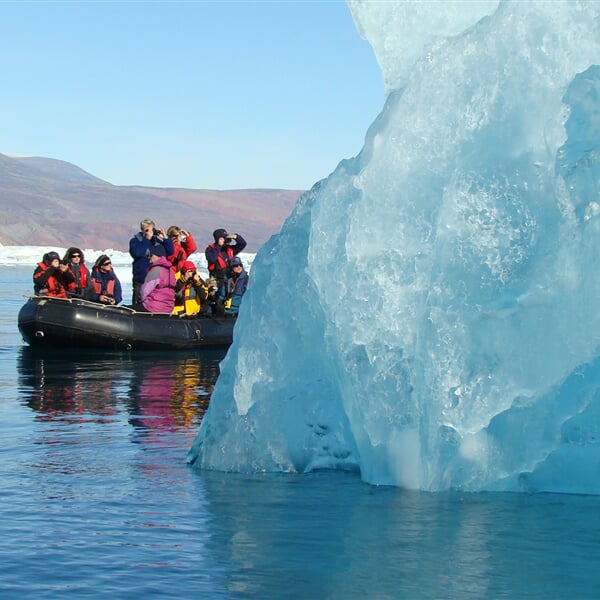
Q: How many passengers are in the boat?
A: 10